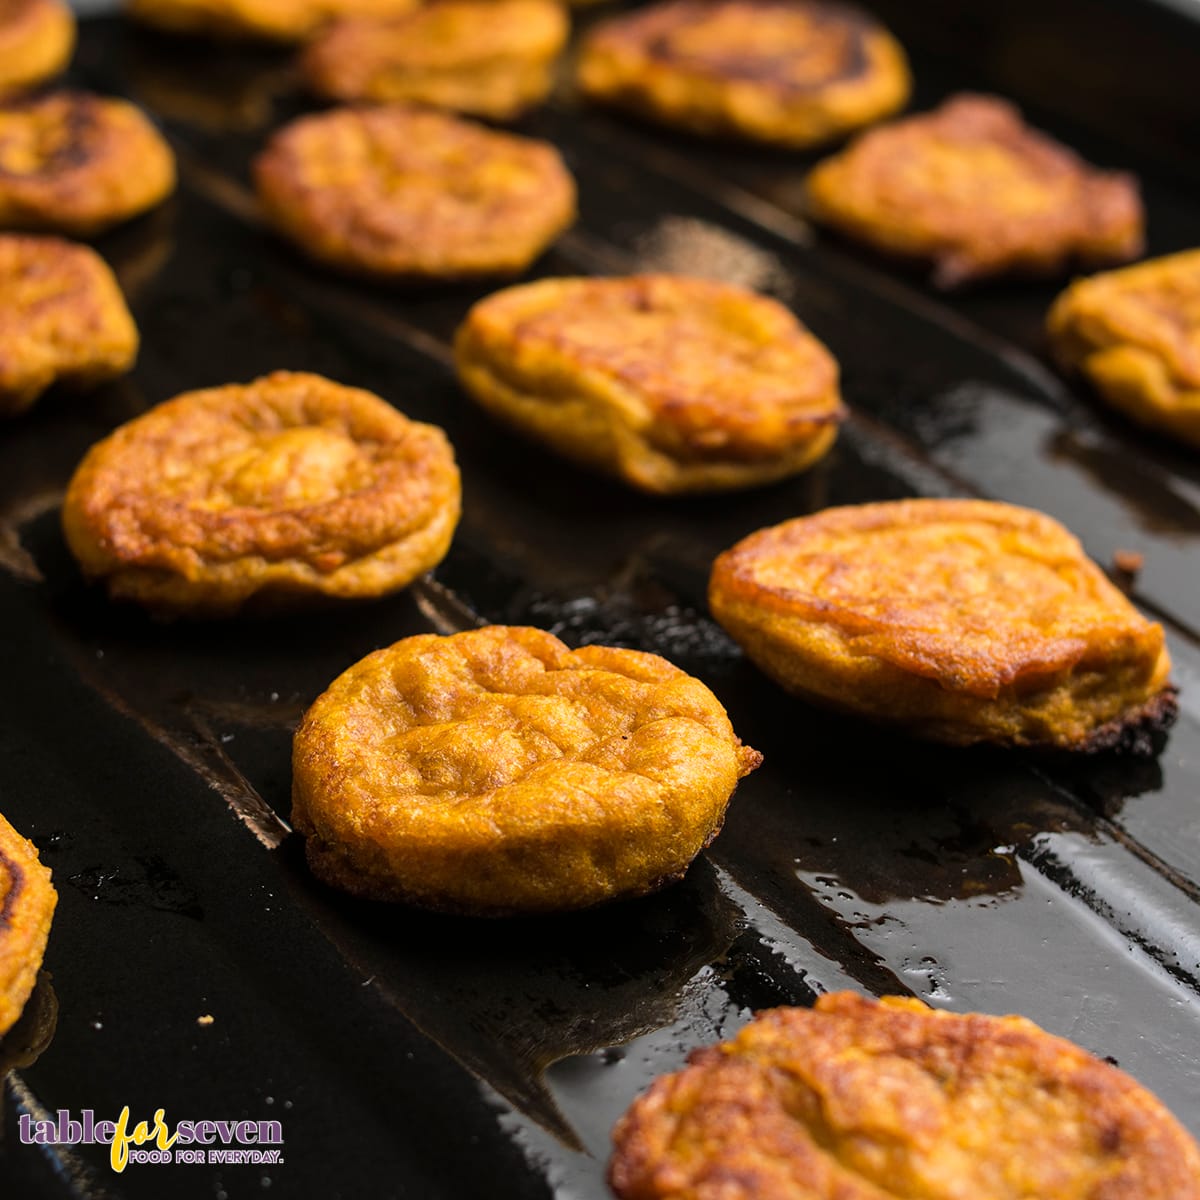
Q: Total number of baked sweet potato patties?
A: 15